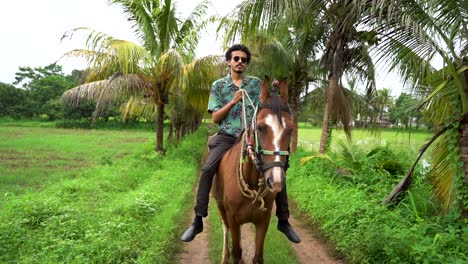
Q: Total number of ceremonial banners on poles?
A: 0